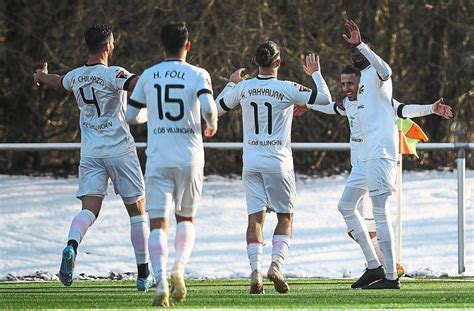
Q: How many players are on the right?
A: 2